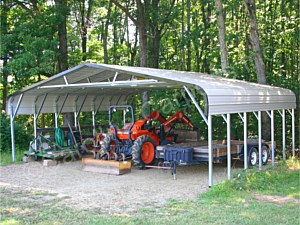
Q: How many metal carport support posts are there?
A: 13